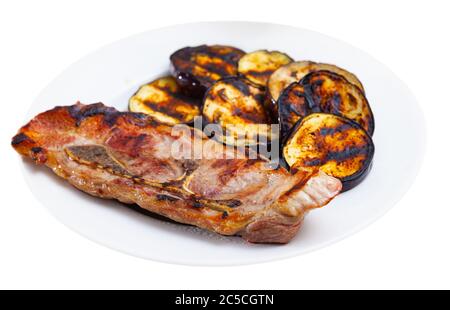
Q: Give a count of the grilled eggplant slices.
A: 7